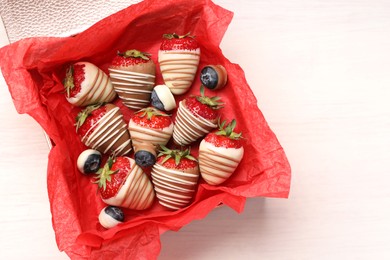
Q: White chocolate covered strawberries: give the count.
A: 5